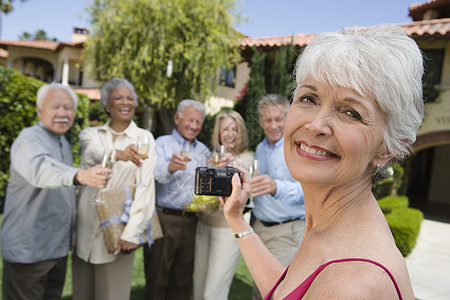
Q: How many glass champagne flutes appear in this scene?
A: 5